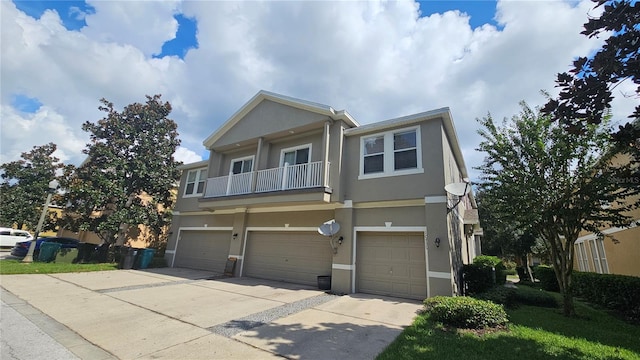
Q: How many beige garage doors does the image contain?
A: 3